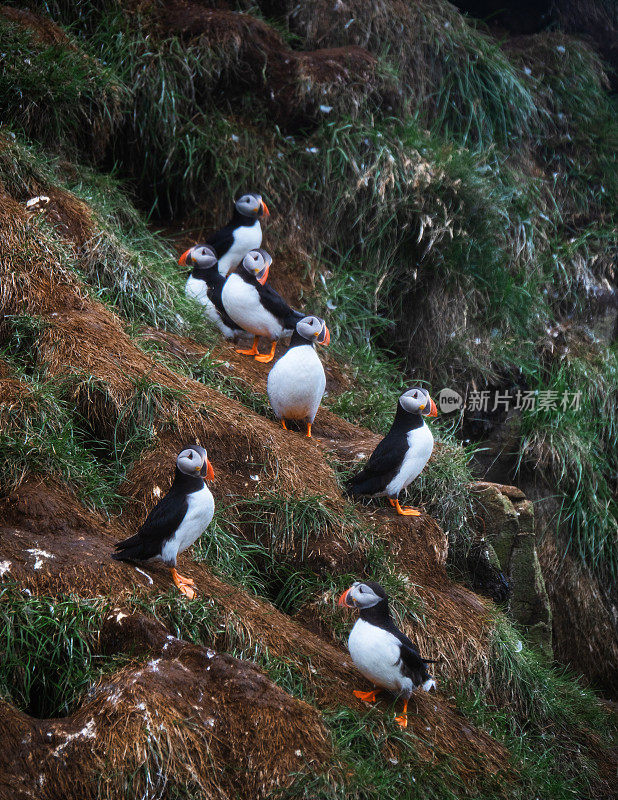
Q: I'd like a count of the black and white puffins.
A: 7